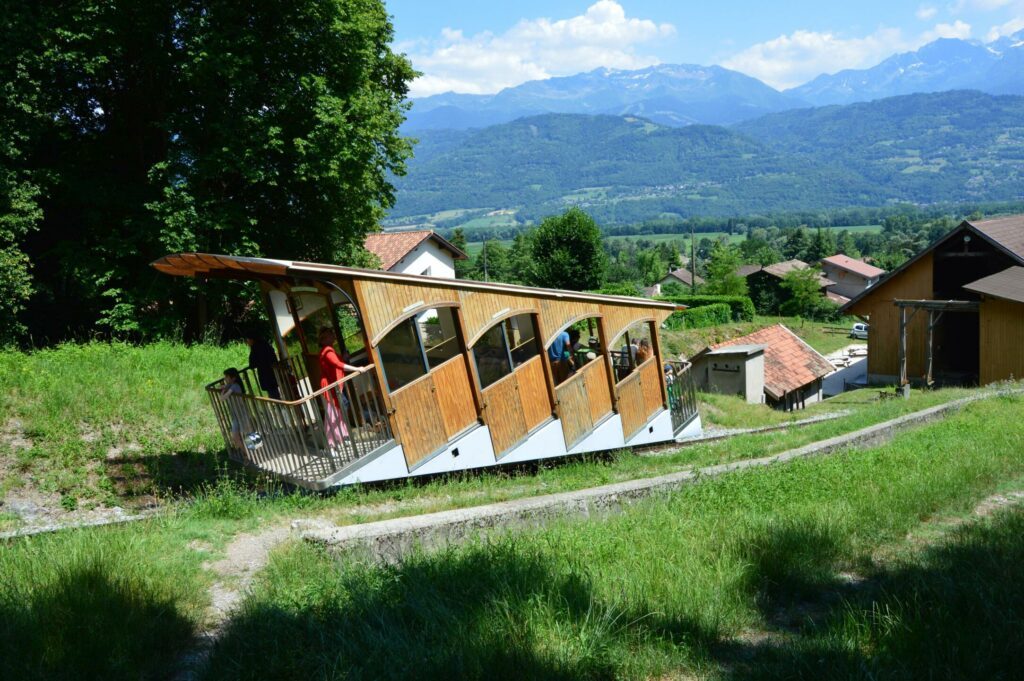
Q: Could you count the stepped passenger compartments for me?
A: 4